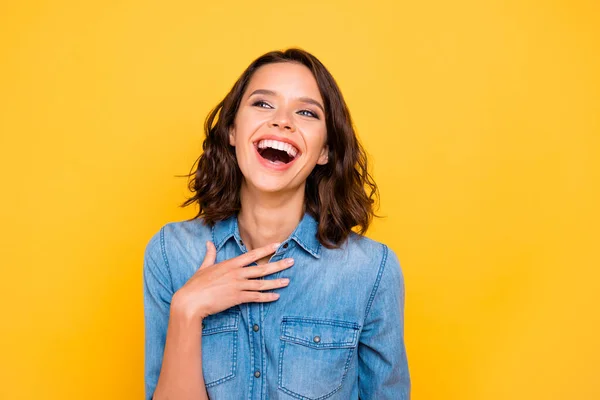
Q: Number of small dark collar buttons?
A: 2